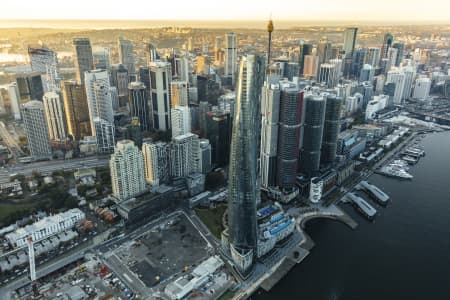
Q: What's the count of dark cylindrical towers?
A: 3